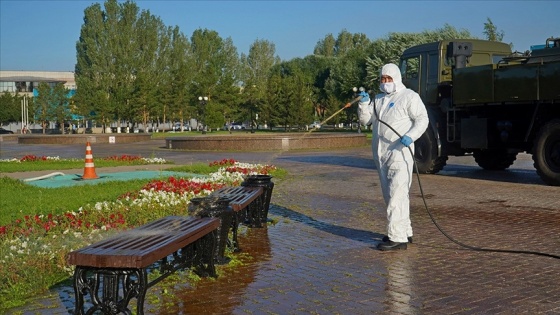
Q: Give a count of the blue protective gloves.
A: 2